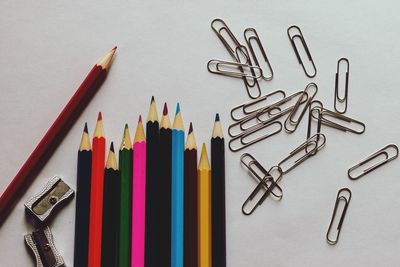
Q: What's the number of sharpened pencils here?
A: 12